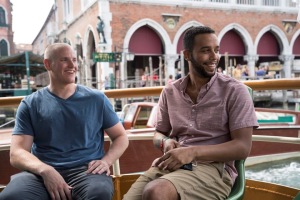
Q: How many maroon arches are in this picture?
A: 5